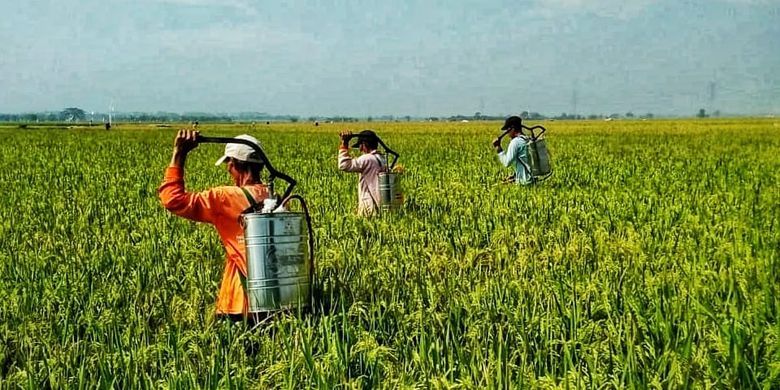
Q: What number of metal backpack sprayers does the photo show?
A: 3